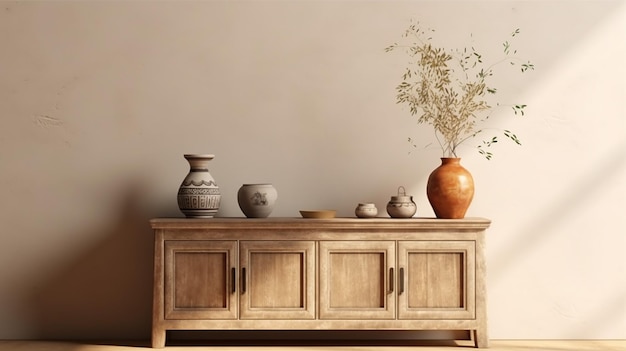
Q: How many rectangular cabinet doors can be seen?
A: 4